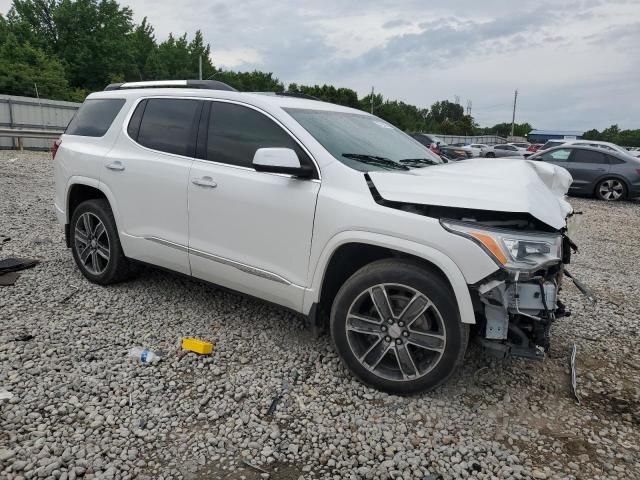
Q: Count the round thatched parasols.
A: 0